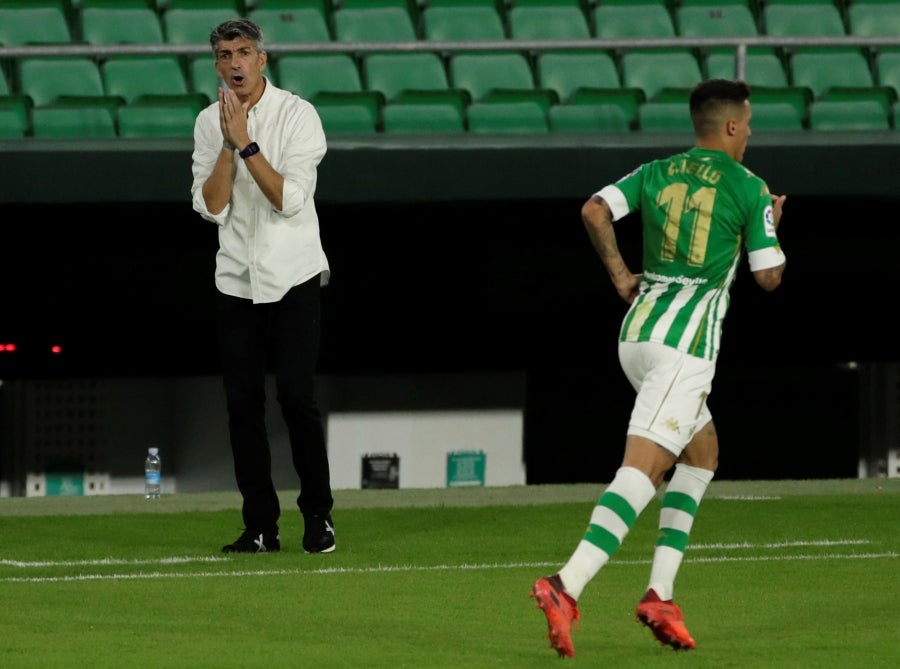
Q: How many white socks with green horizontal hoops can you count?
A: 2